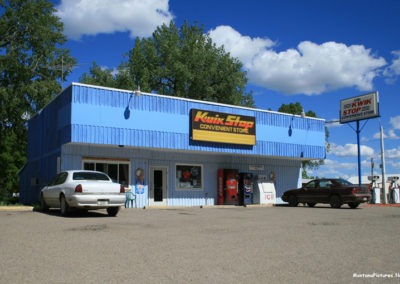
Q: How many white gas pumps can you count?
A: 2